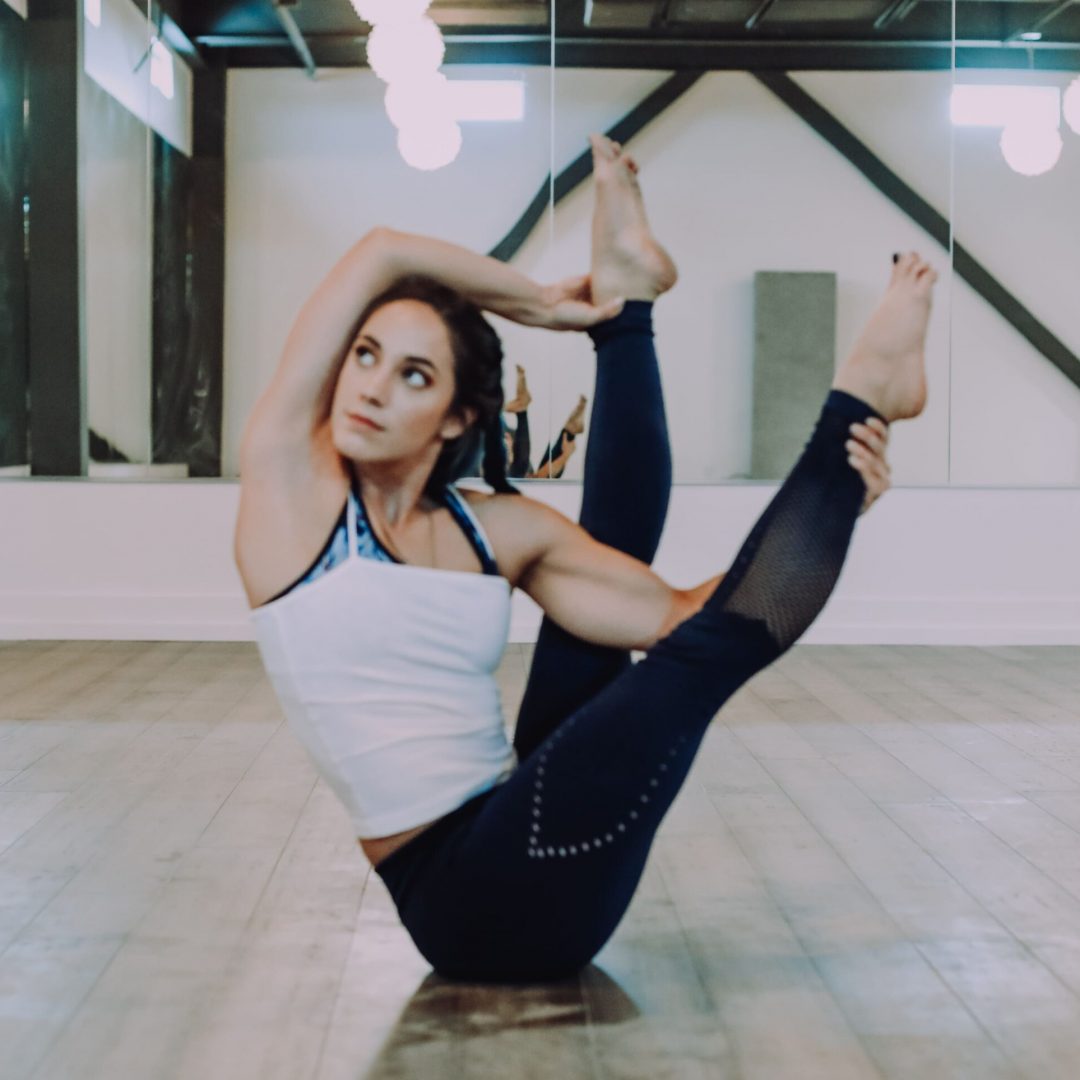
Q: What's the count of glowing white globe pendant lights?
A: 6